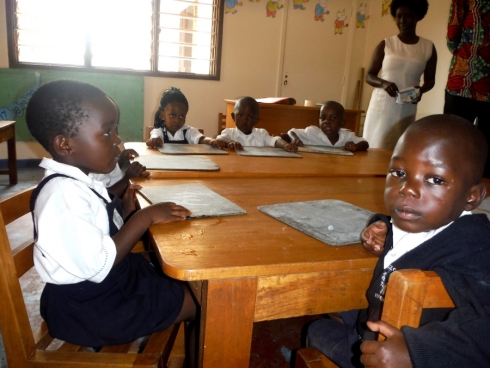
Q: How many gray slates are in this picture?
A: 6